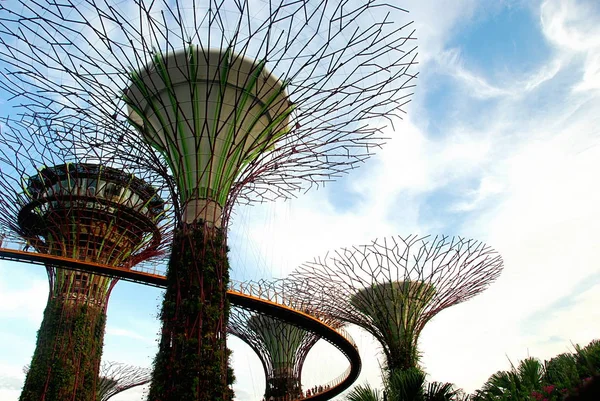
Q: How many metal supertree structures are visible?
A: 5